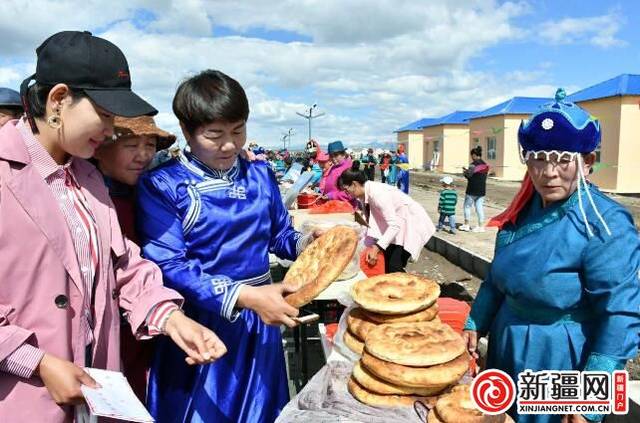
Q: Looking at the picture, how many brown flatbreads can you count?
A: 11